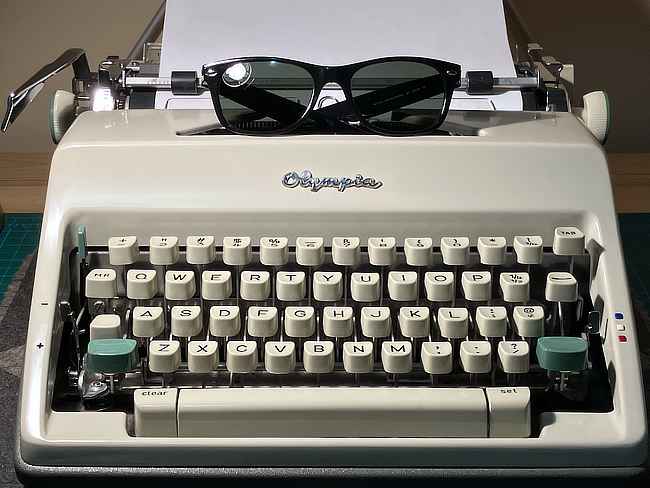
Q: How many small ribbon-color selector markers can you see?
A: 3